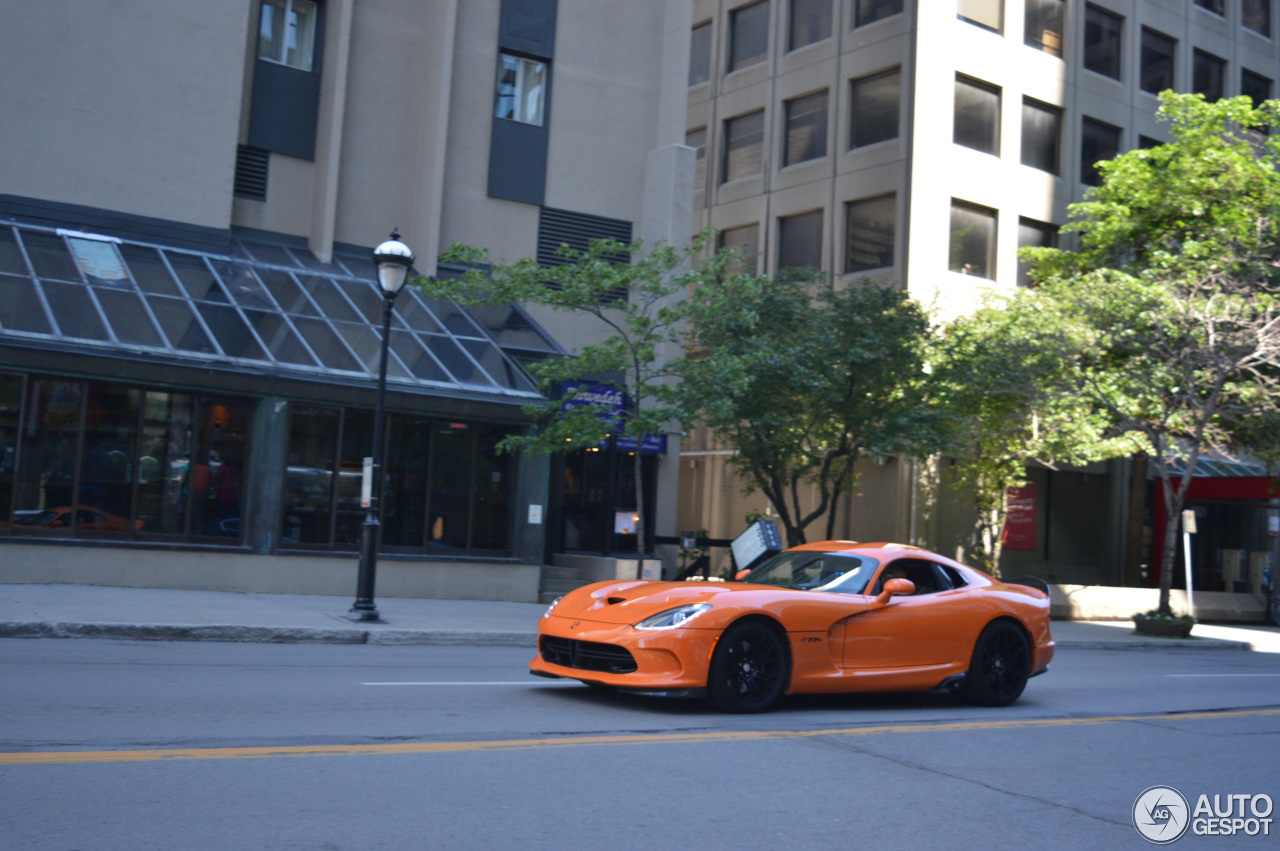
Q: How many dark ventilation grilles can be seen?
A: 2